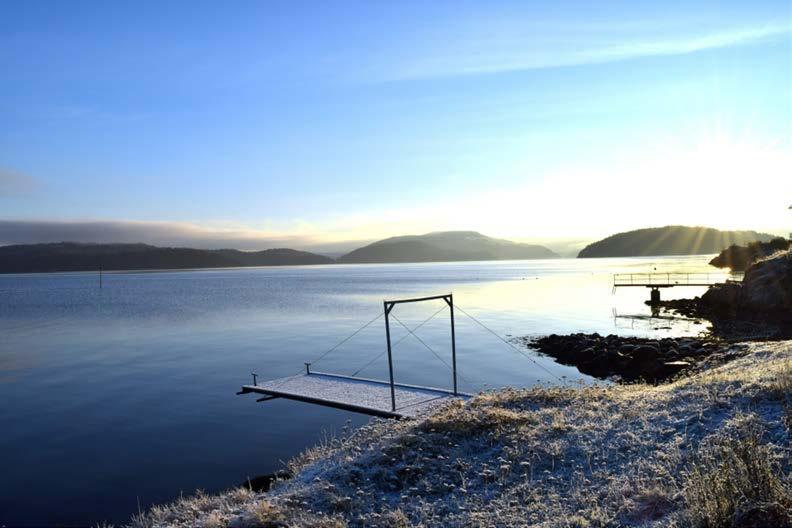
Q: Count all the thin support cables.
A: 4